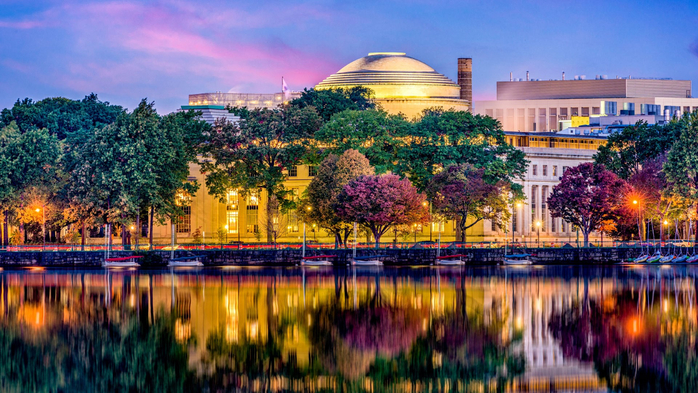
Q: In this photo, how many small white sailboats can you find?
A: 6